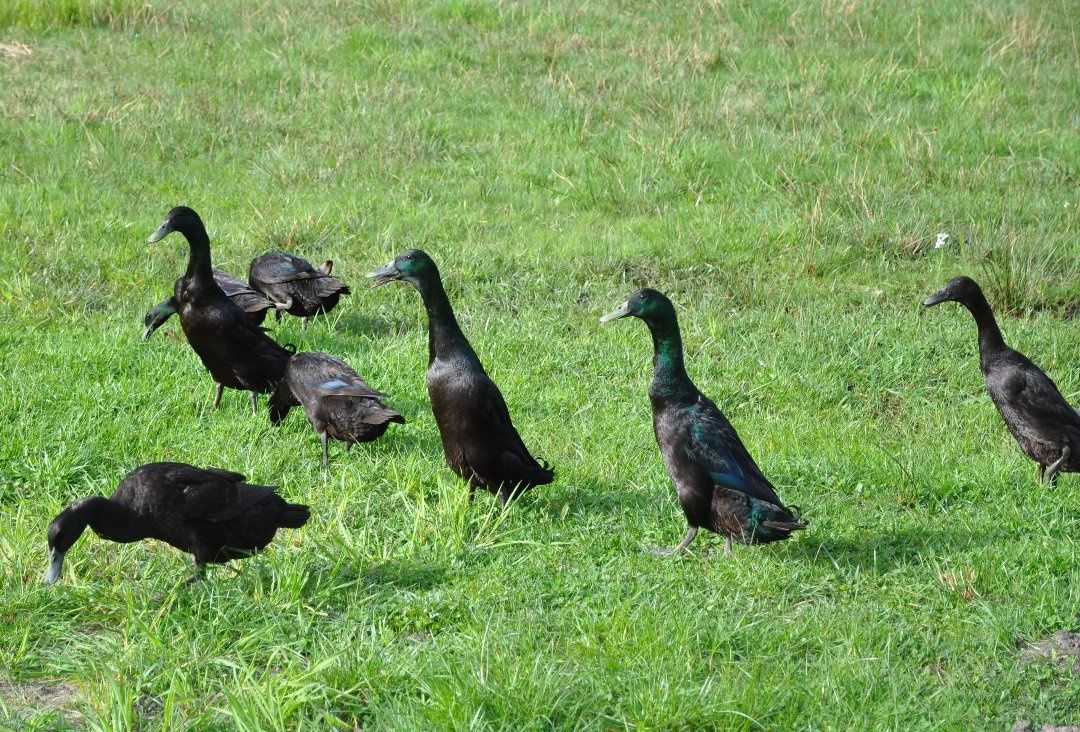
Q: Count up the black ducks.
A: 8